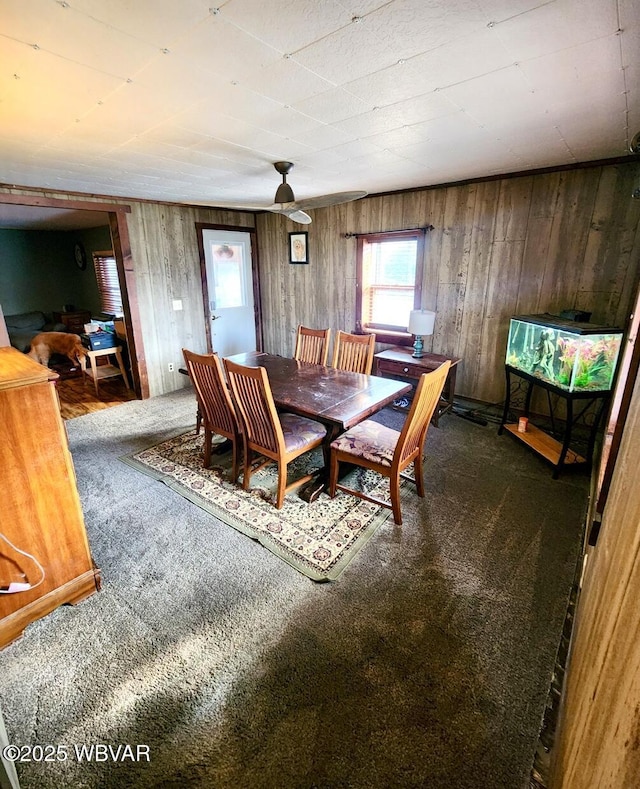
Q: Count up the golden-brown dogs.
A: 1